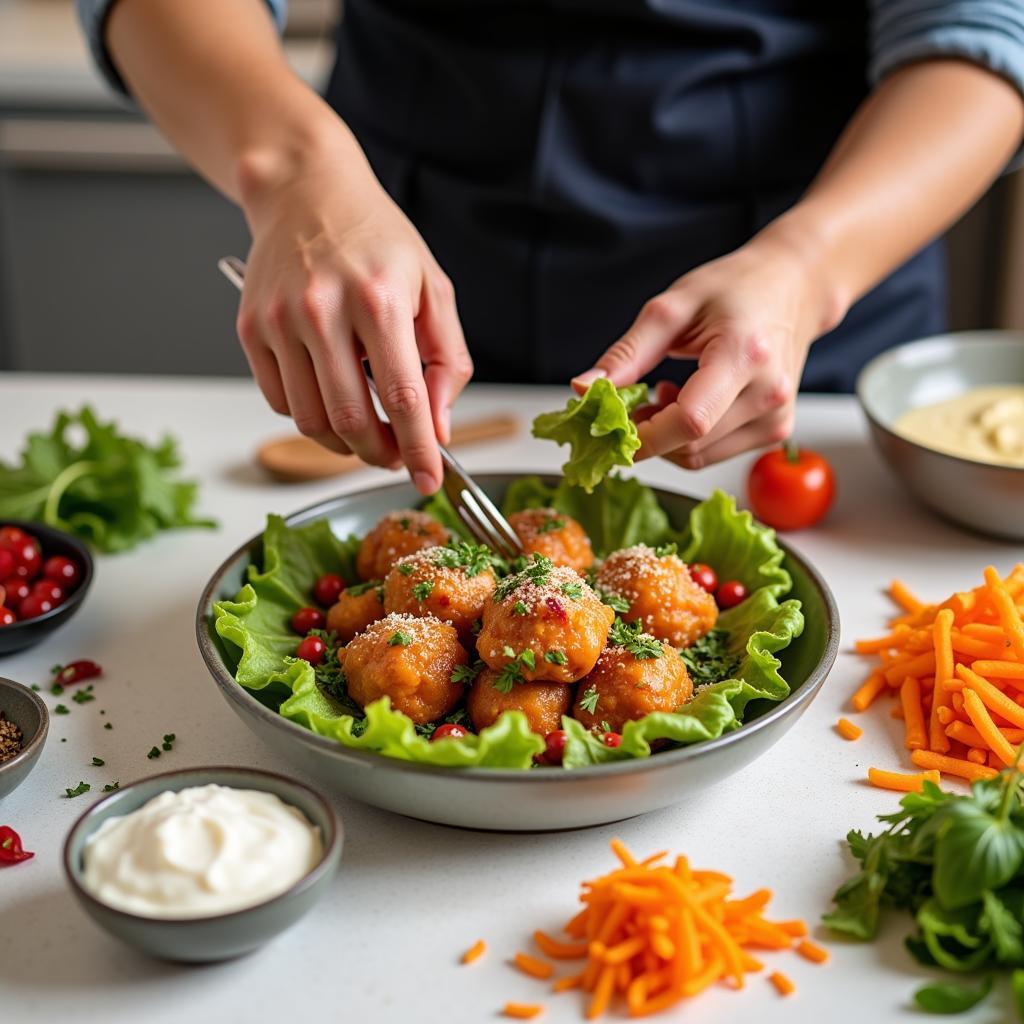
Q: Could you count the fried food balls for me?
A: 9